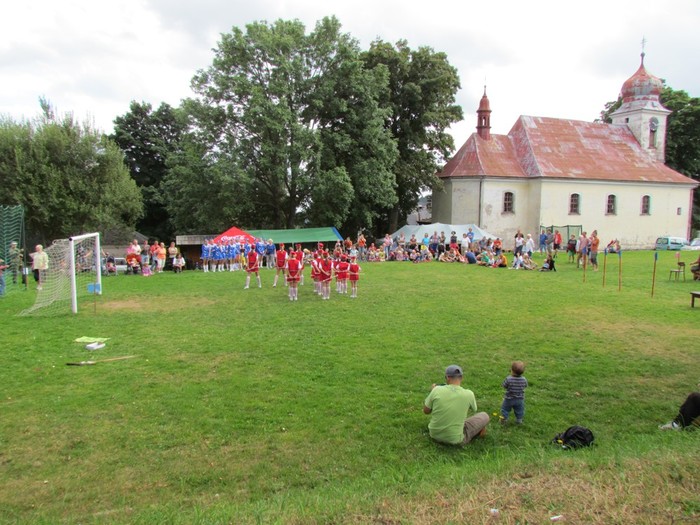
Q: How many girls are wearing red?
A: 11